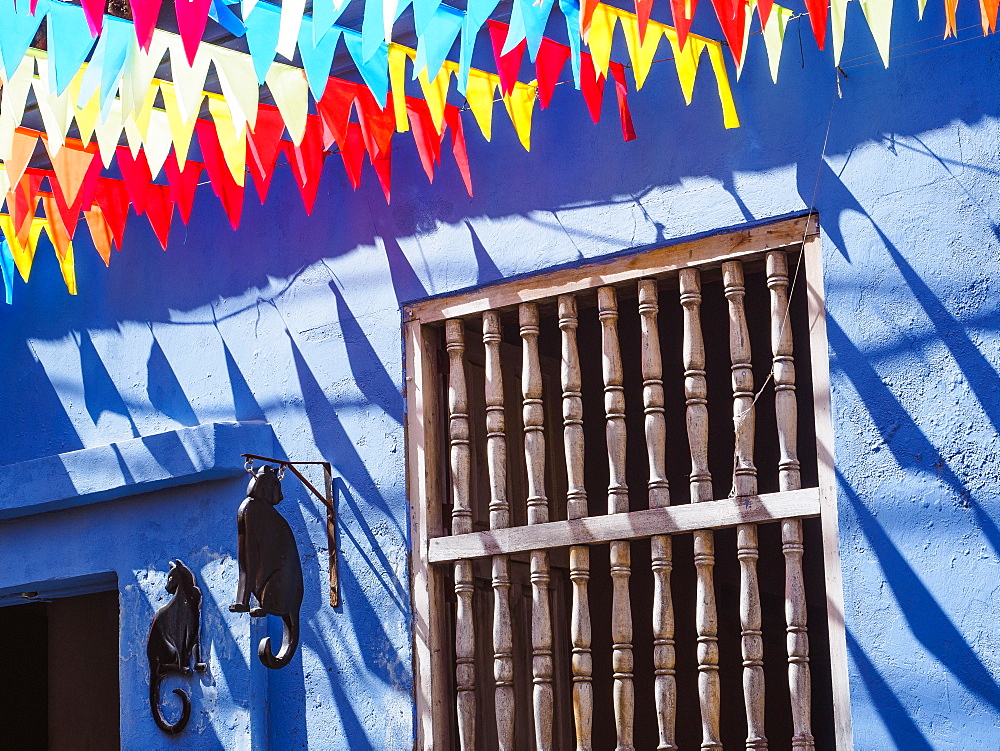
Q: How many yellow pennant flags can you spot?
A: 14